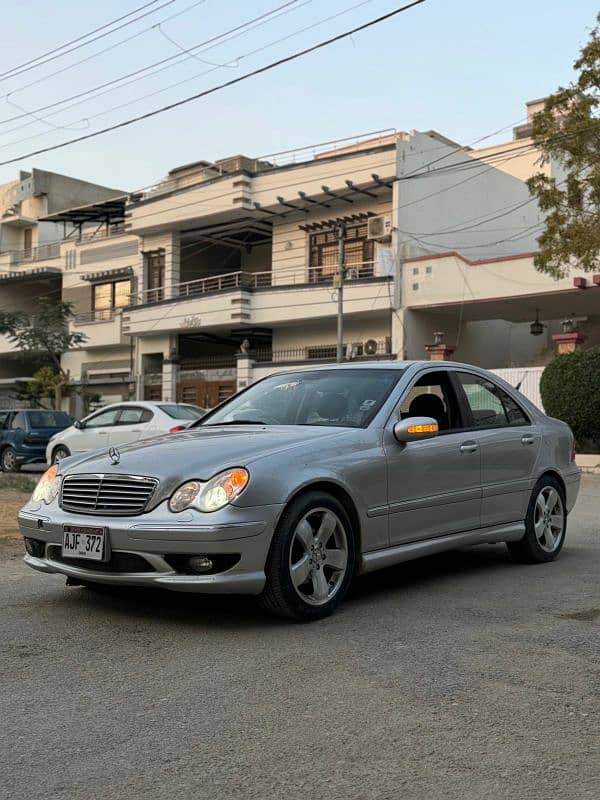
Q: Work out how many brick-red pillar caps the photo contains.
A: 2